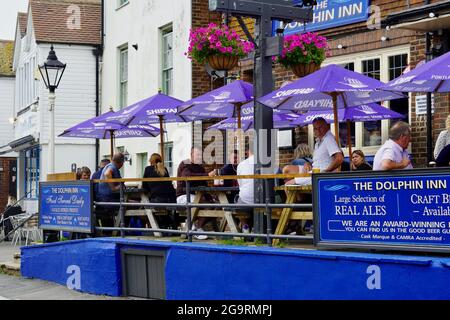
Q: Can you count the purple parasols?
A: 7